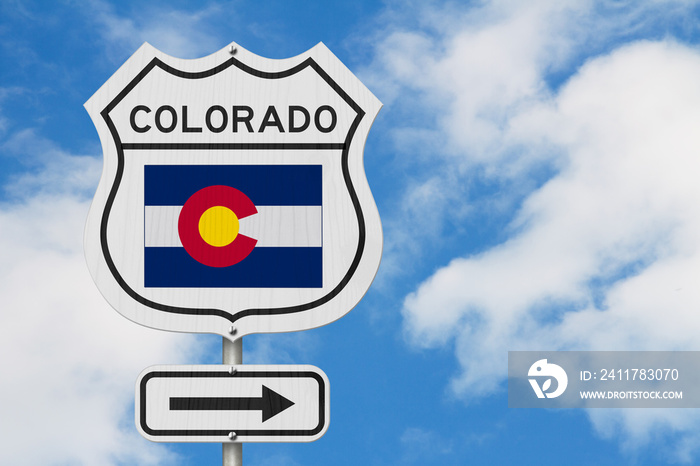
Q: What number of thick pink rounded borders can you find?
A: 0